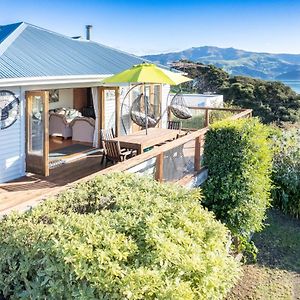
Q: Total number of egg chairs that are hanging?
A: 2